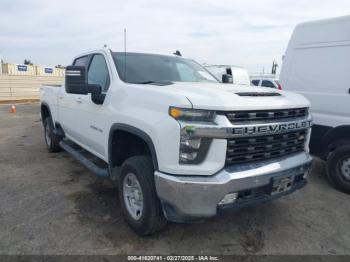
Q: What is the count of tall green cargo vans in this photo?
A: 0